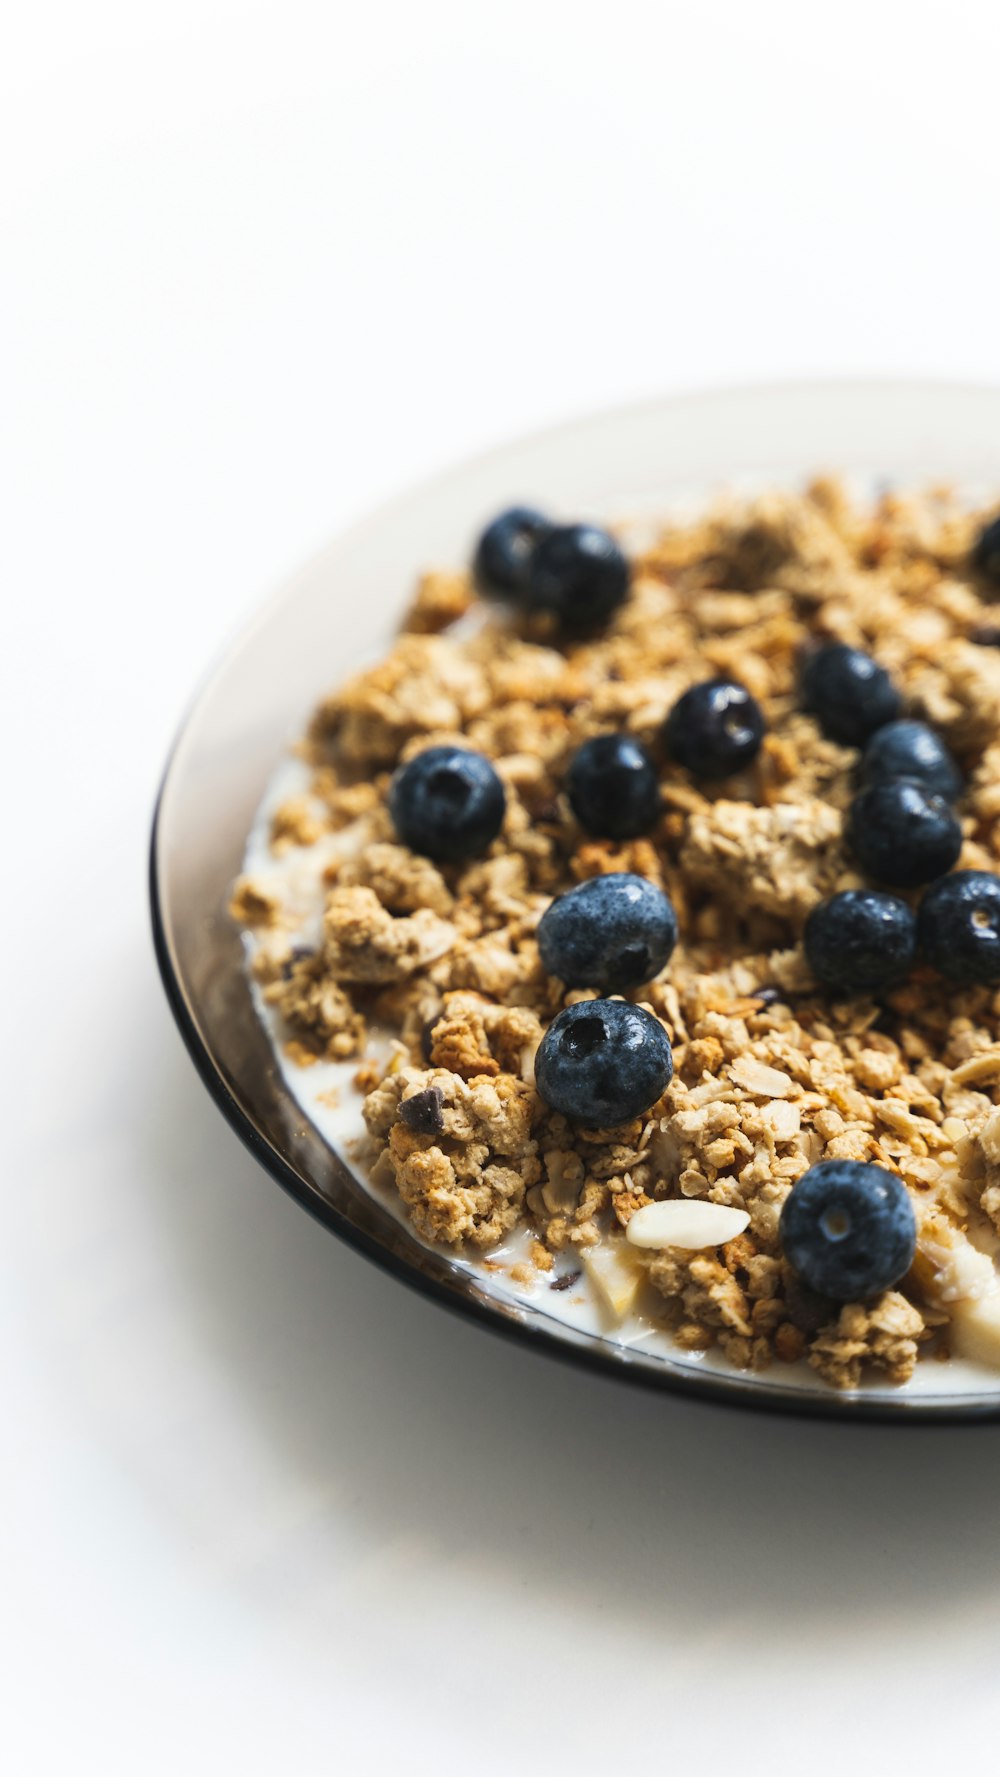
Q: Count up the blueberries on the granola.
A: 14